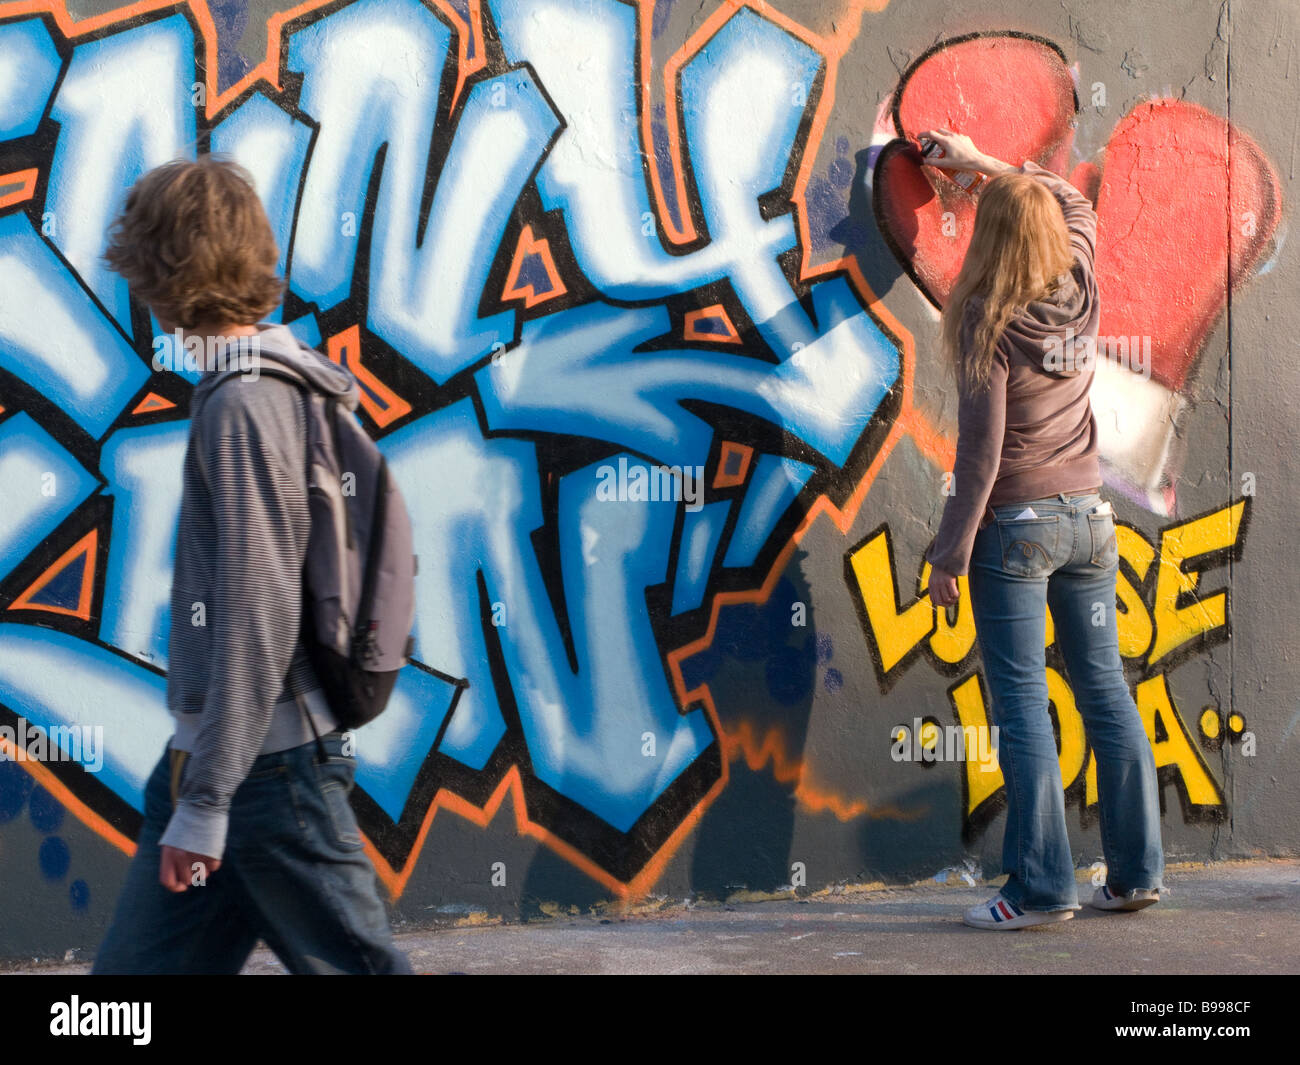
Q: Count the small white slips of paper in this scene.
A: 2